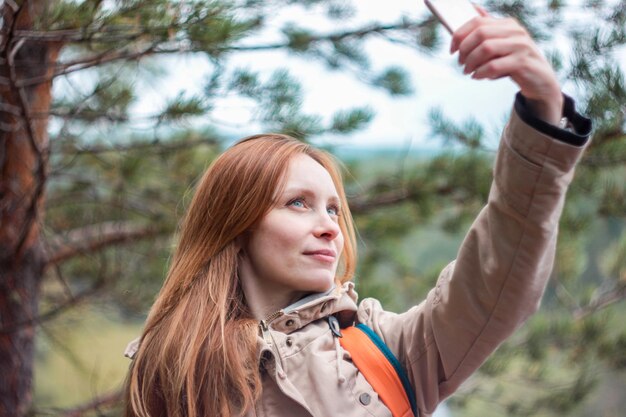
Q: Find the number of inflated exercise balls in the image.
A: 0